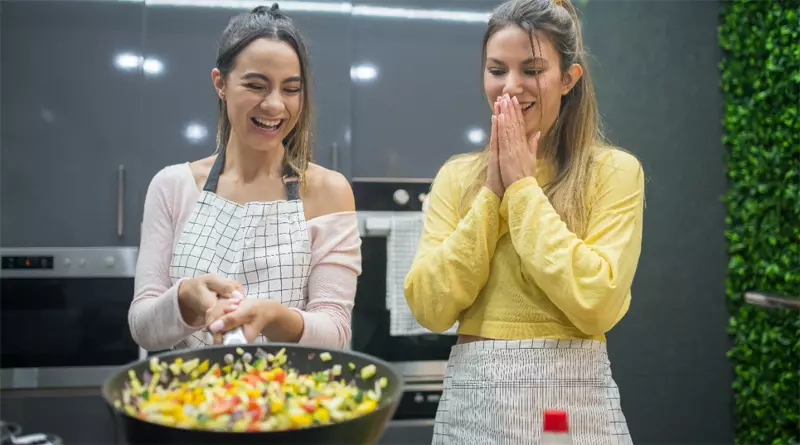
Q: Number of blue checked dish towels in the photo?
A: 1